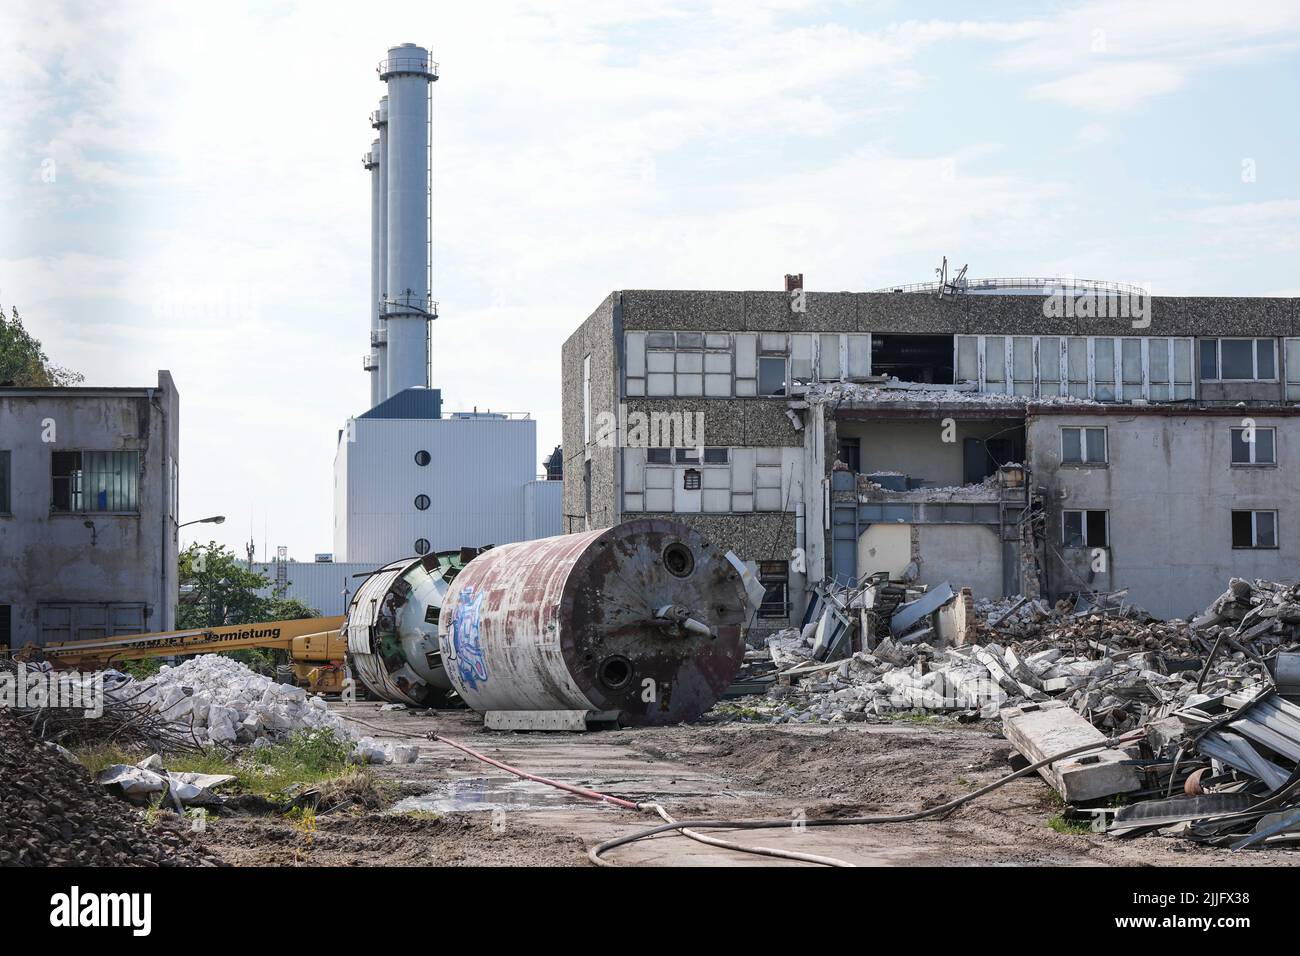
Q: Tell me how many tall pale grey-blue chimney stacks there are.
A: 3